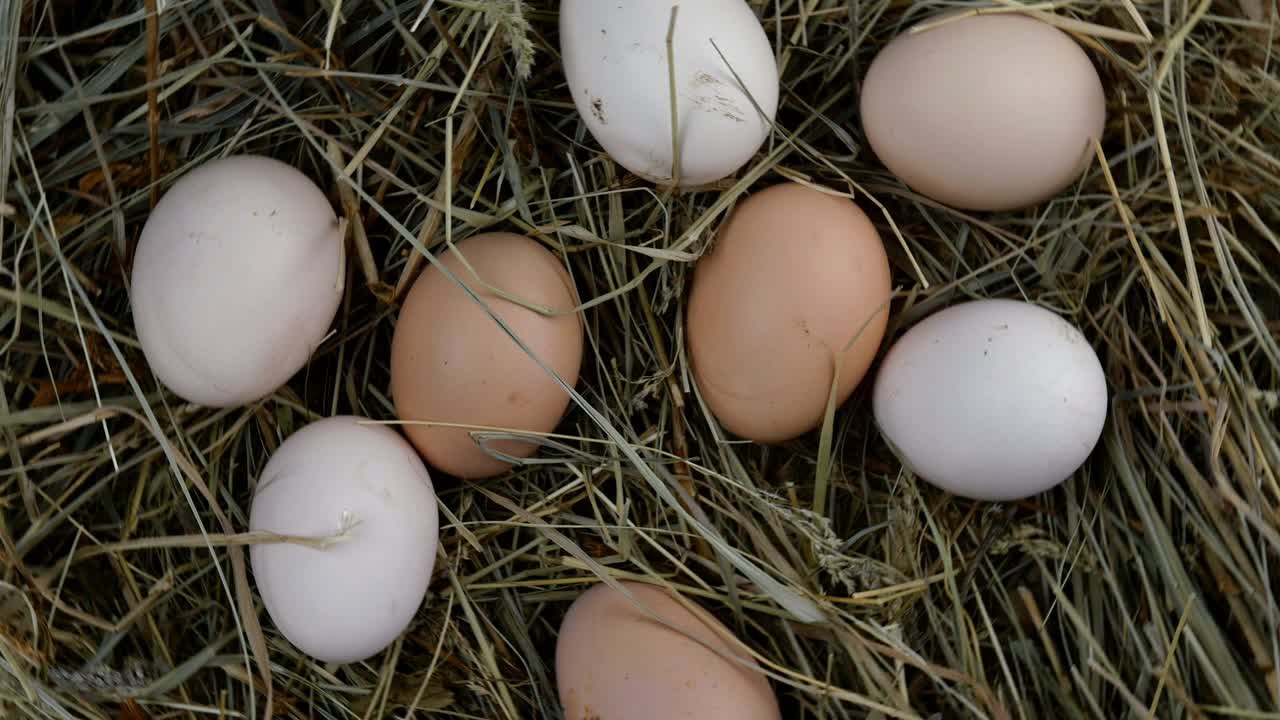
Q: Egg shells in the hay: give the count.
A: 8